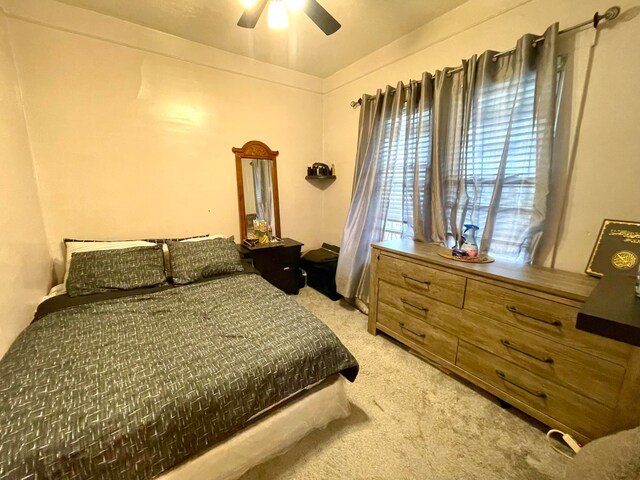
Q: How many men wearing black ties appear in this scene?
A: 0